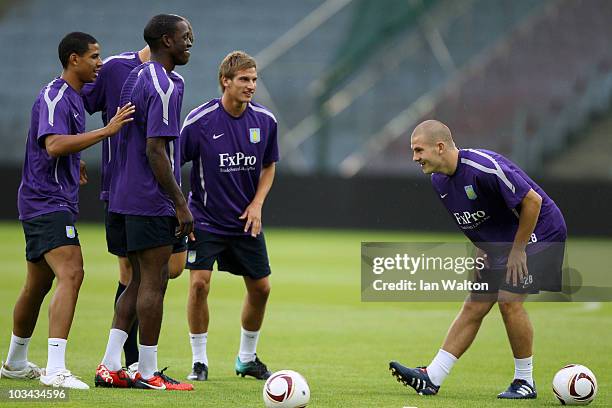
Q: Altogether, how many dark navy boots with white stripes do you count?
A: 2